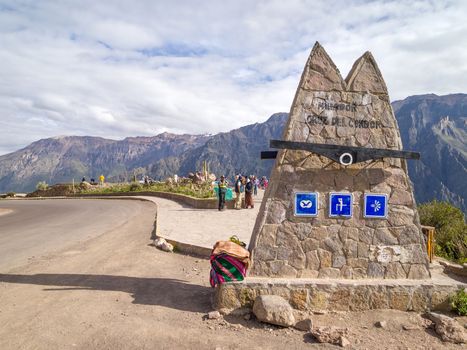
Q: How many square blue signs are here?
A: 3